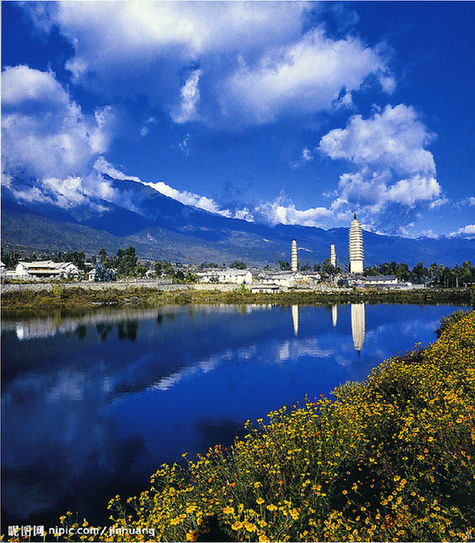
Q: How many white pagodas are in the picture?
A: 3